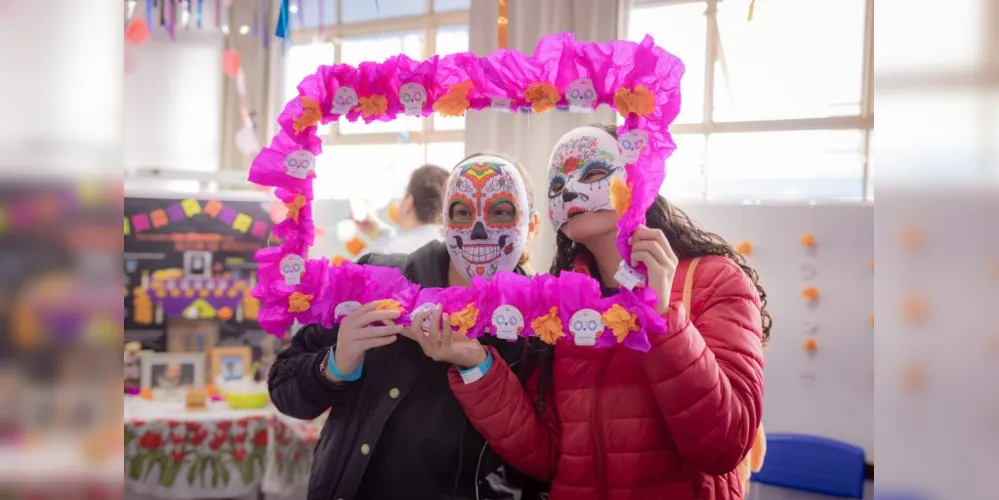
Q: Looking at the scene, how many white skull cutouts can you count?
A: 12